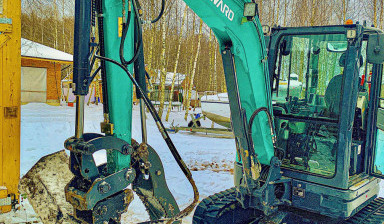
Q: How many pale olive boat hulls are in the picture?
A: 1